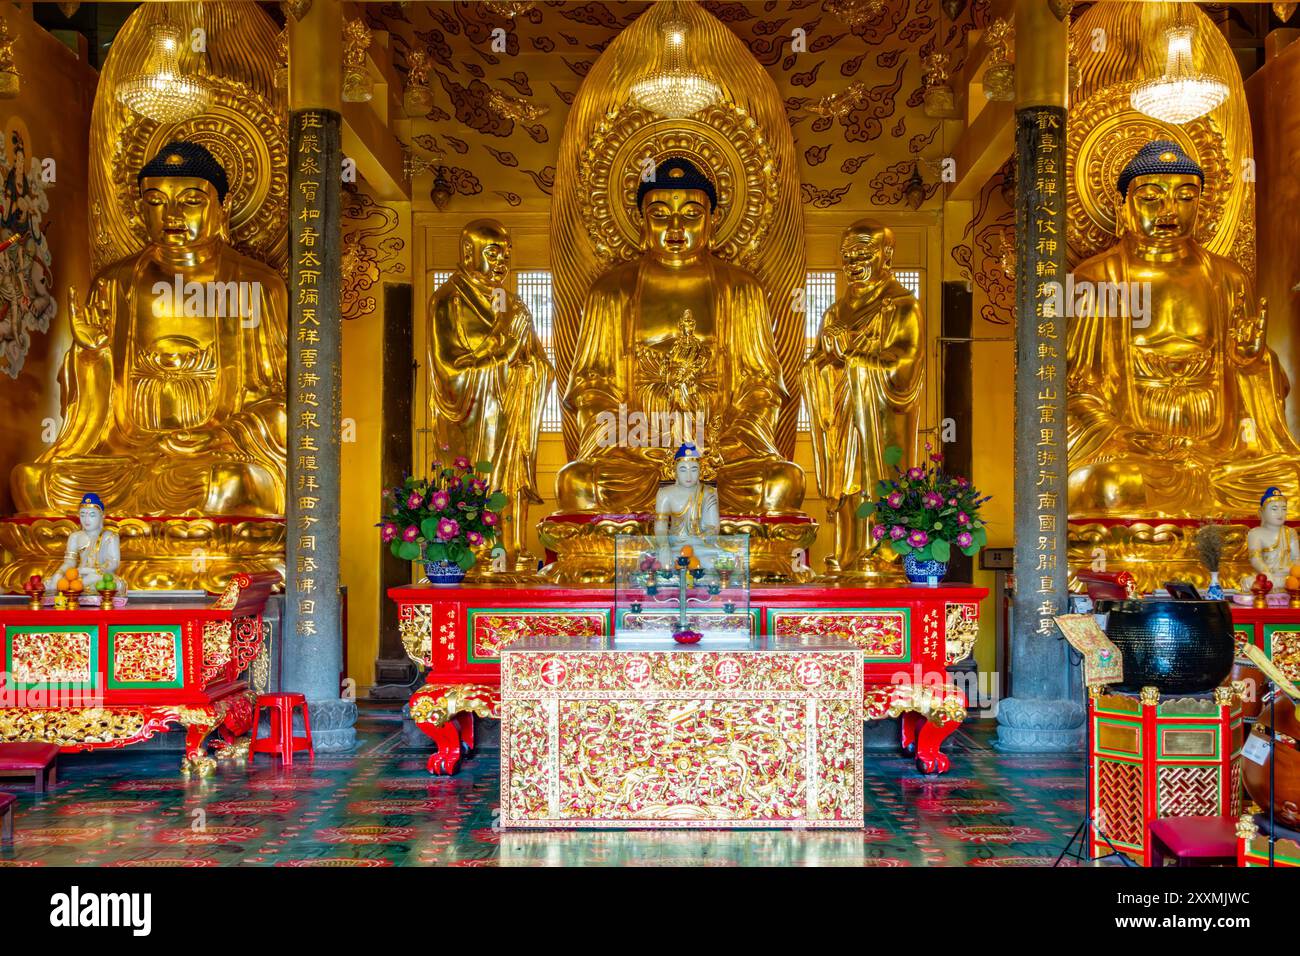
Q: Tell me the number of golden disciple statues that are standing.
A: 2